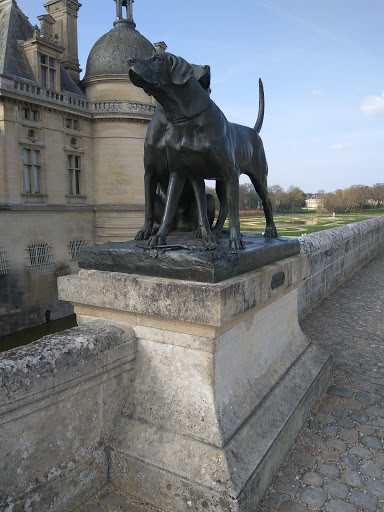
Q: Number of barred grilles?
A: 3